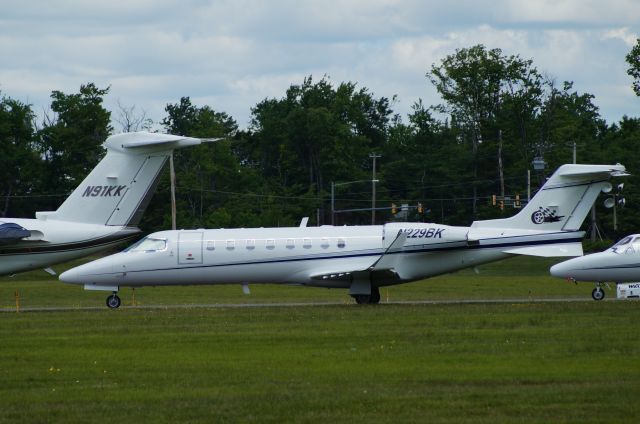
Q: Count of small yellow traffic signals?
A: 5